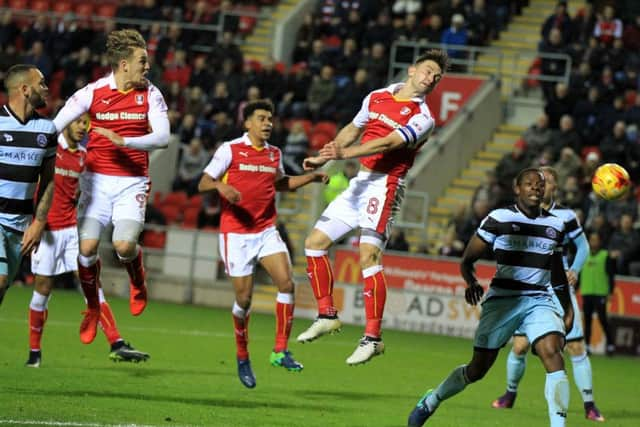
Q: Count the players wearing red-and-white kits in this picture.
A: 4